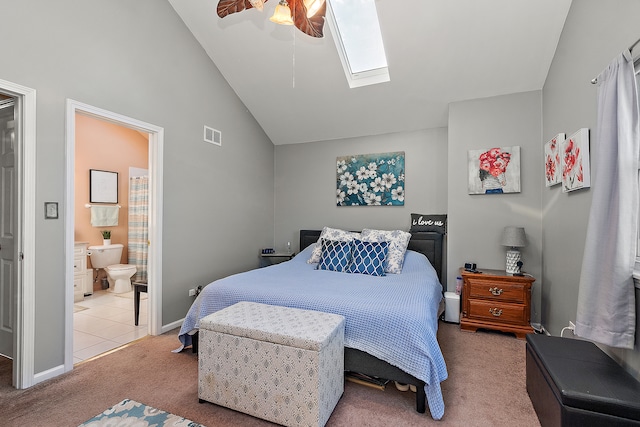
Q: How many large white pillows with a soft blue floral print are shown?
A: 2